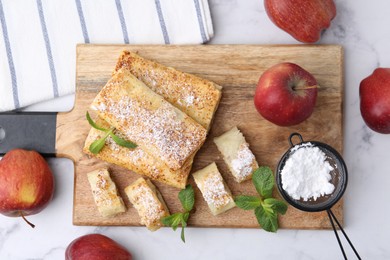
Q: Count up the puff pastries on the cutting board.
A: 7